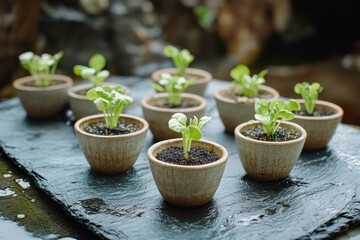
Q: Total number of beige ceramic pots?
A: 9